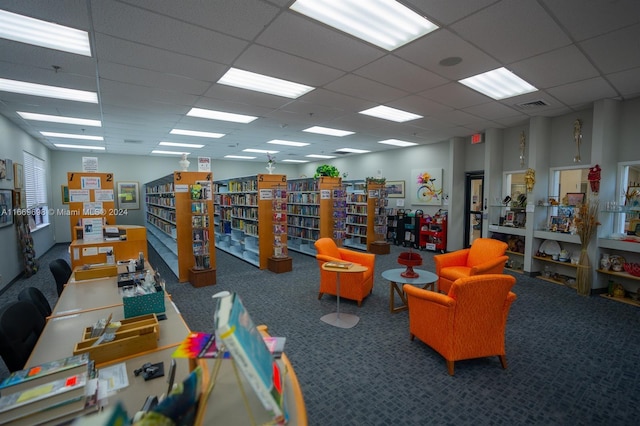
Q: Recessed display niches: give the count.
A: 3